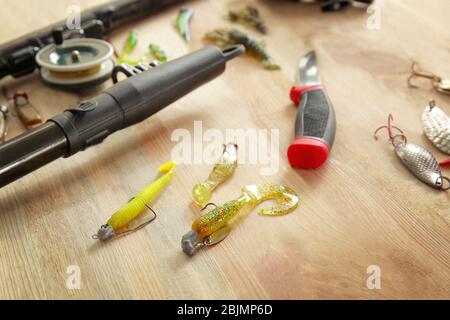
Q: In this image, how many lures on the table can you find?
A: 13